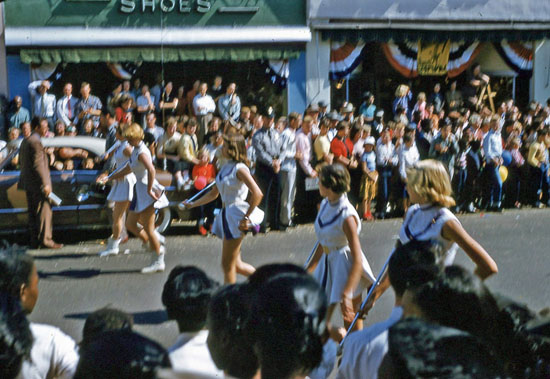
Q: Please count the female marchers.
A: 5